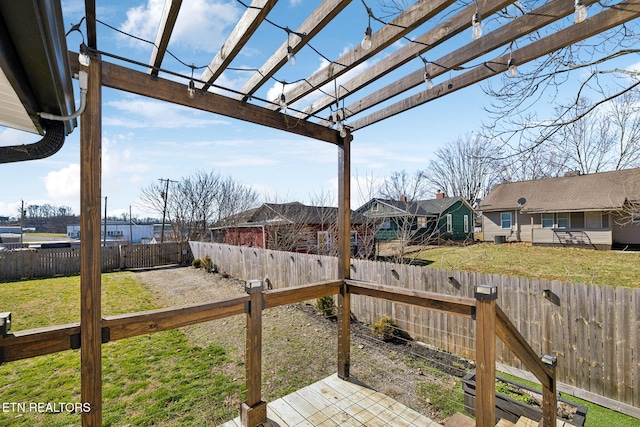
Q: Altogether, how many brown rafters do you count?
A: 8